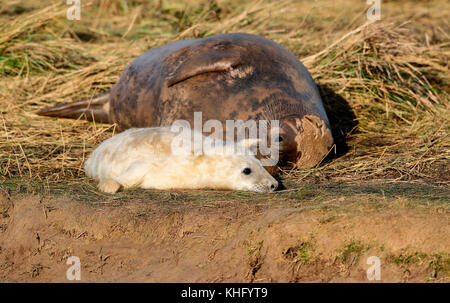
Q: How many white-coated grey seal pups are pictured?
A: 1